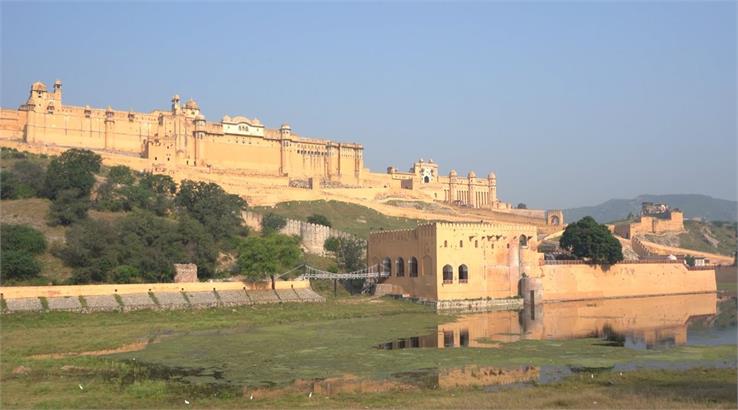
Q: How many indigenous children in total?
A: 0